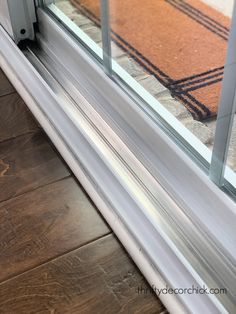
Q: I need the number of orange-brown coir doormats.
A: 1